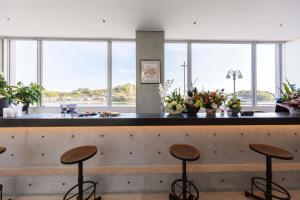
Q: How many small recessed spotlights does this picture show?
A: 4